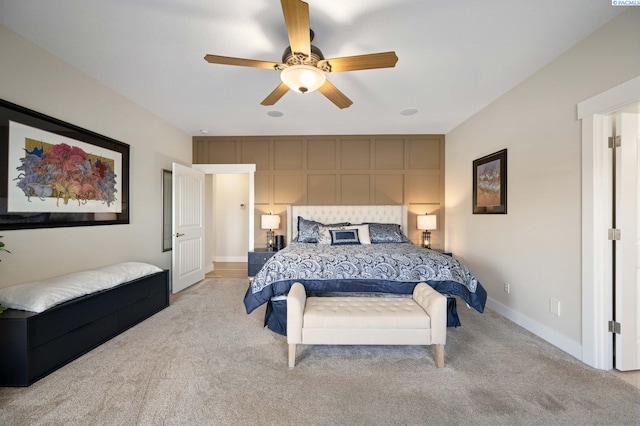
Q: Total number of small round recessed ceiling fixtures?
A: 2